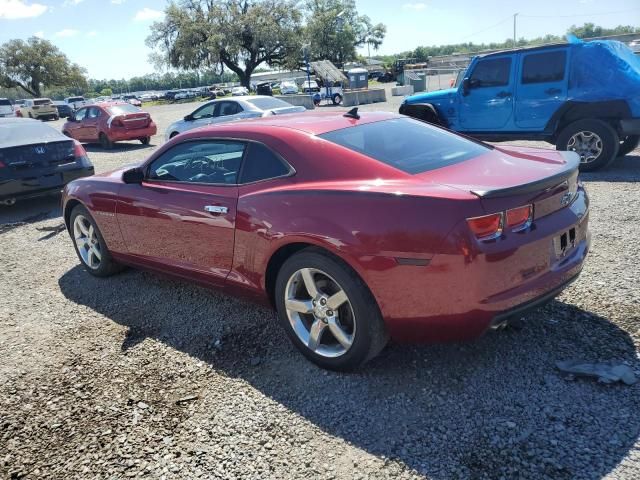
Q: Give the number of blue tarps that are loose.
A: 1